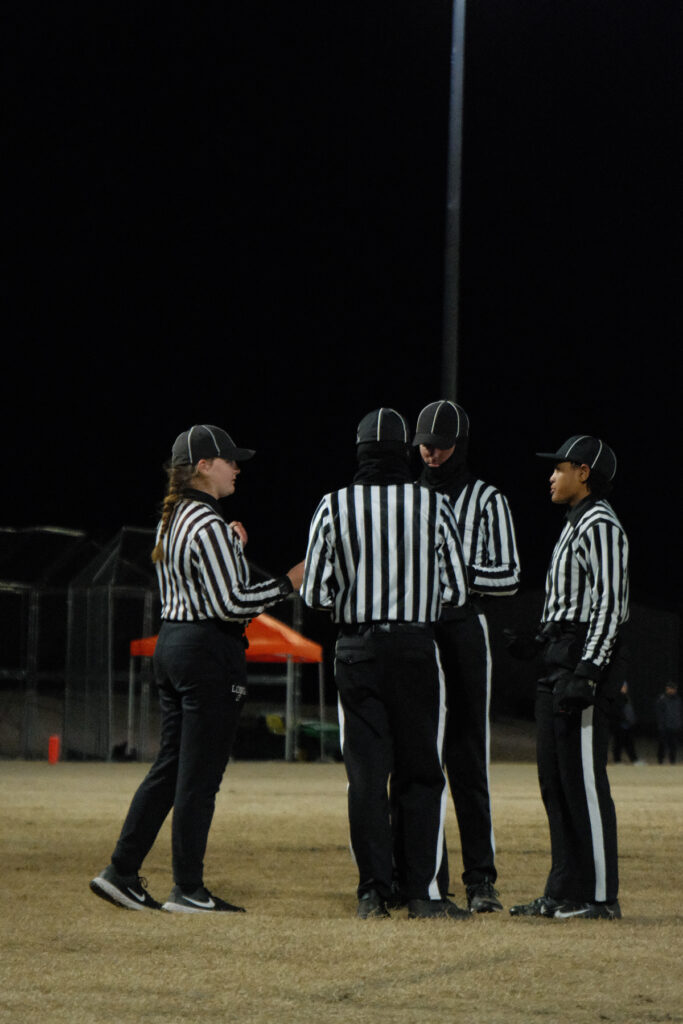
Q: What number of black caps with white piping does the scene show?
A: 4